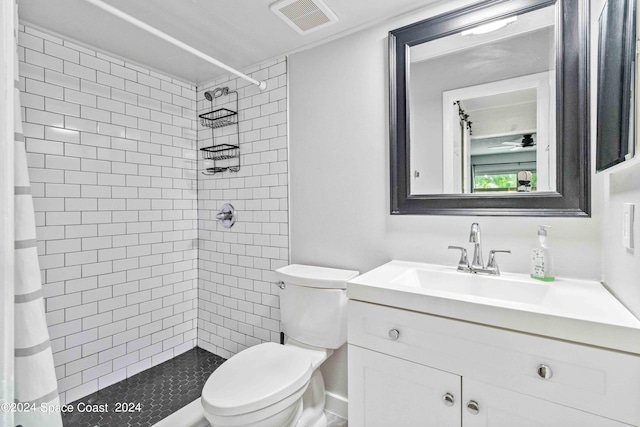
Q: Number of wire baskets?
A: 2